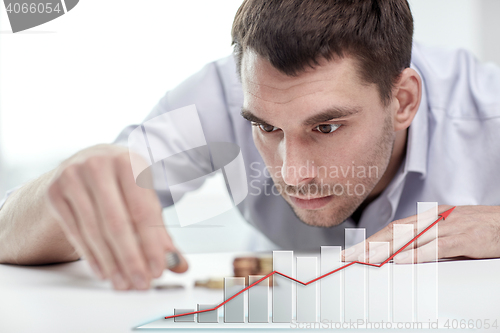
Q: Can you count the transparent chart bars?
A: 11